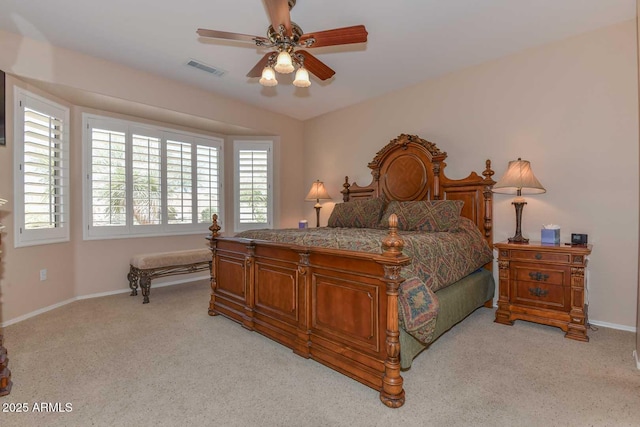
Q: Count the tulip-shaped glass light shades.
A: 3